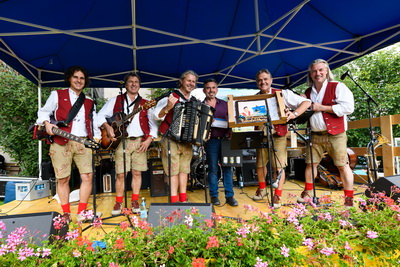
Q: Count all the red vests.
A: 5